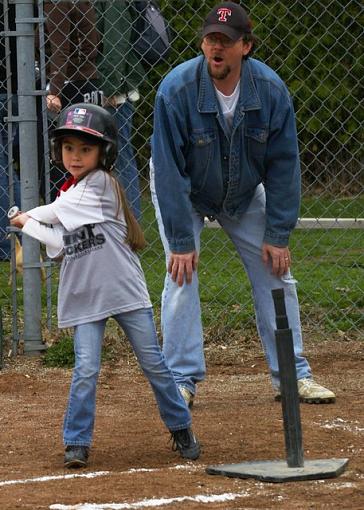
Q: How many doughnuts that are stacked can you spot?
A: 0